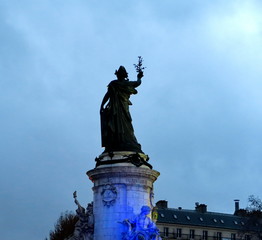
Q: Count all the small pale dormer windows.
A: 8